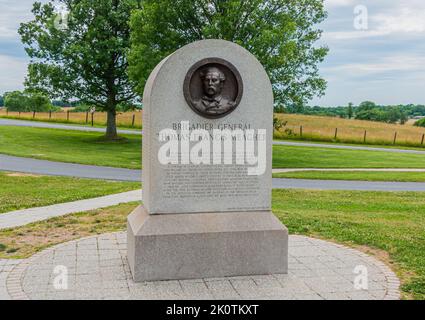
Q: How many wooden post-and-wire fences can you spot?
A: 1